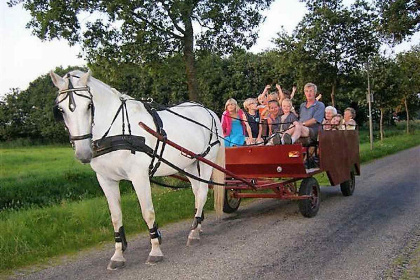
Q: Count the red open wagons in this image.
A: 1